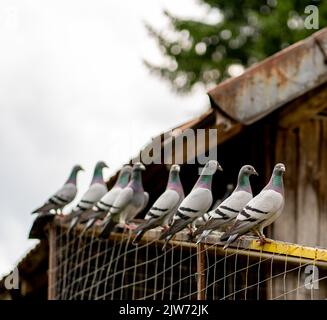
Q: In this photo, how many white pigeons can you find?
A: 8